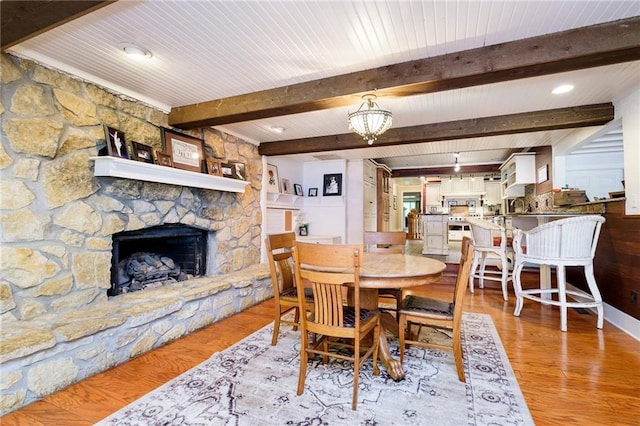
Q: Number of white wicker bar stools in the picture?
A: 2